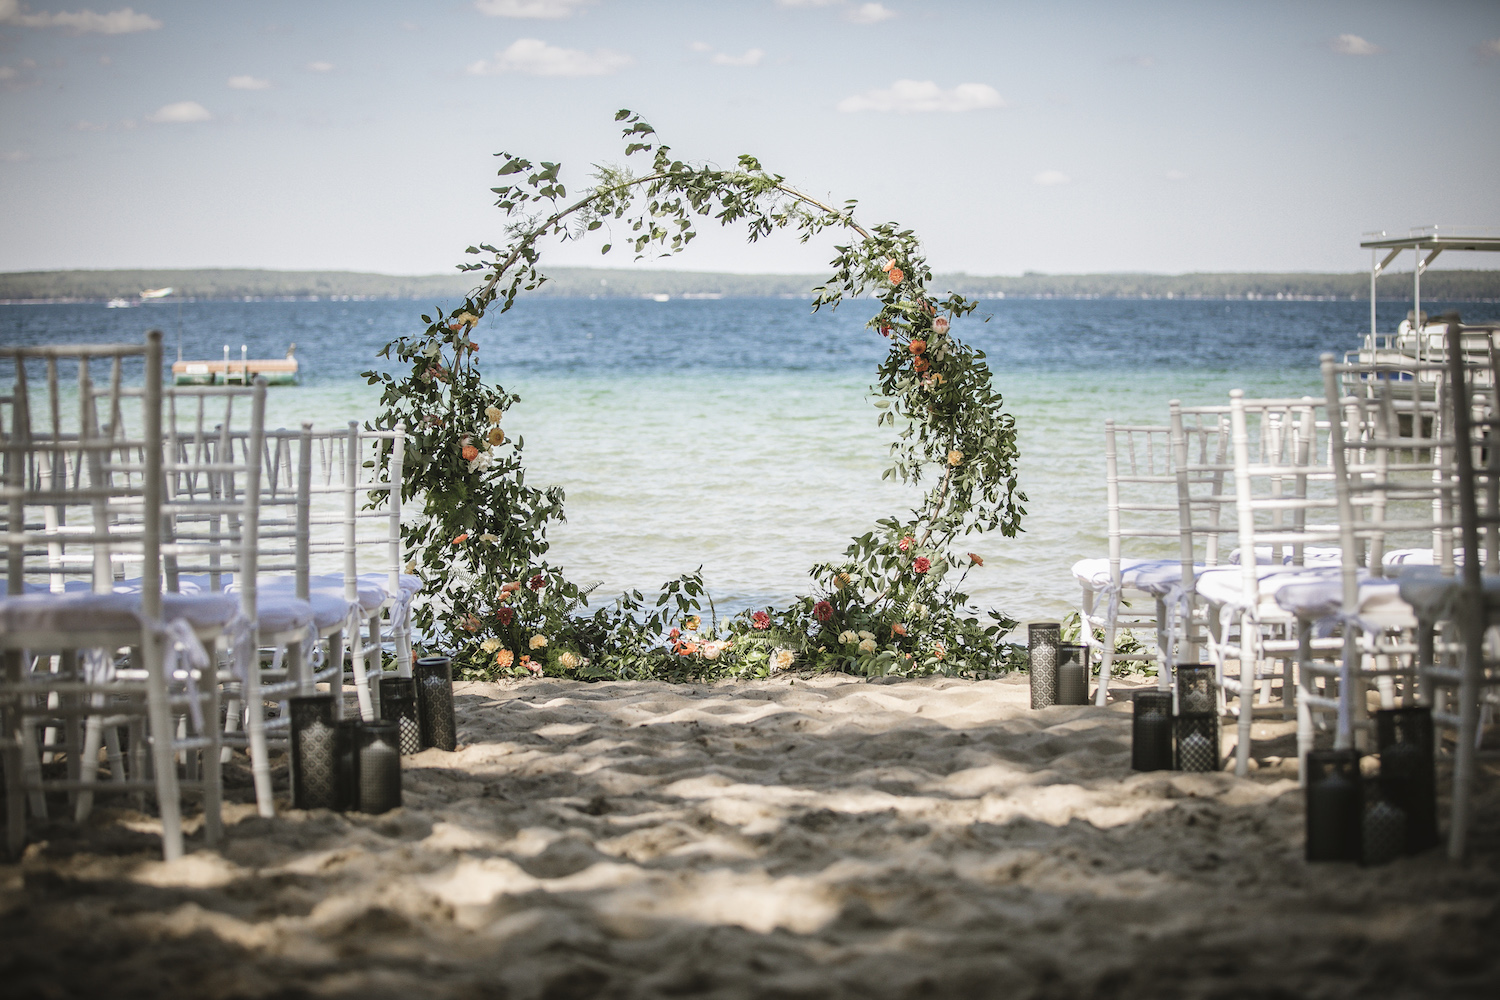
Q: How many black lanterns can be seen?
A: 13